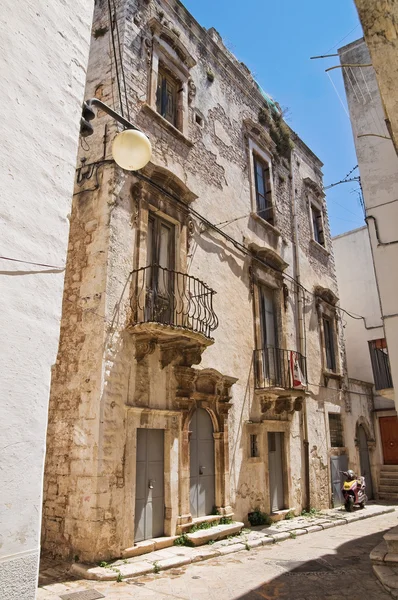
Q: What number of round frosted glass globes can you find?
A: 1